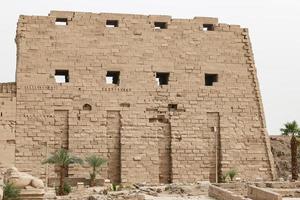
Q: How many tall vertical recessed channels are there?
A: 4